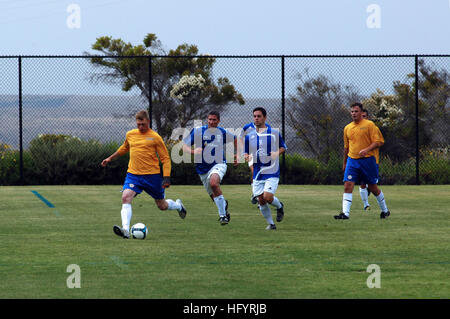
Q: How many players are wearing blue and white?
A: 2